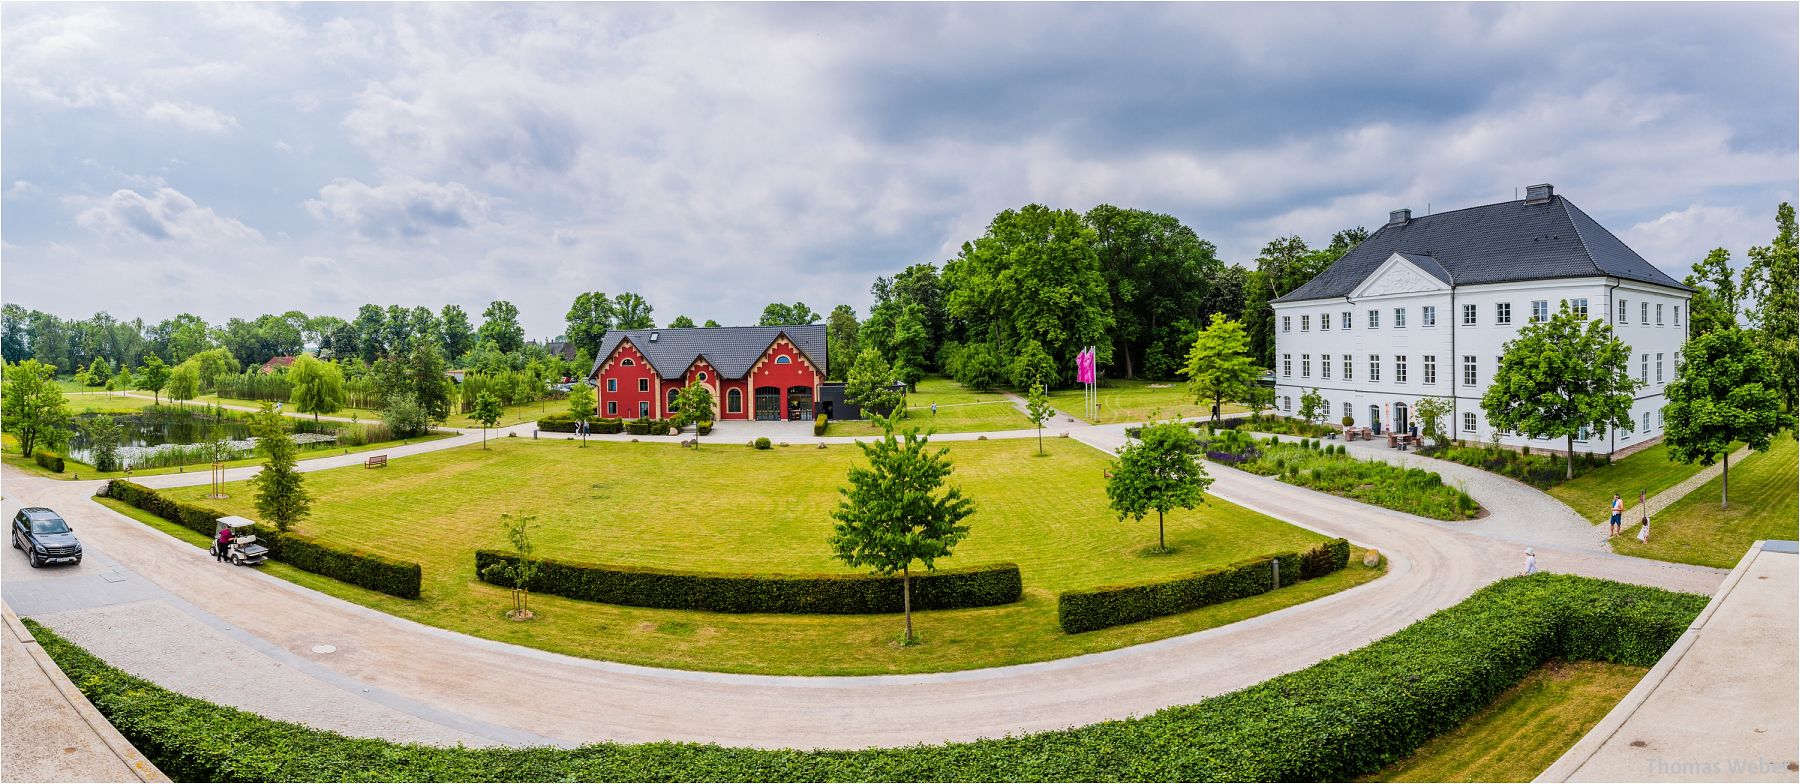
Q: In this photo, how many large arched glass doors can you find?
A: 2